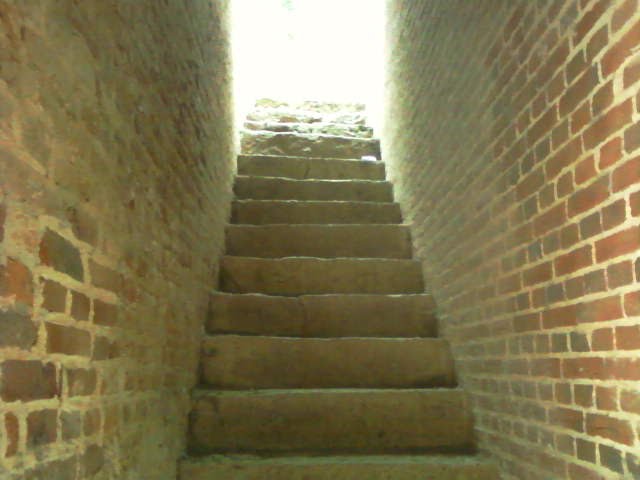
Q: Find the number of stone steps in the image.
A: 13